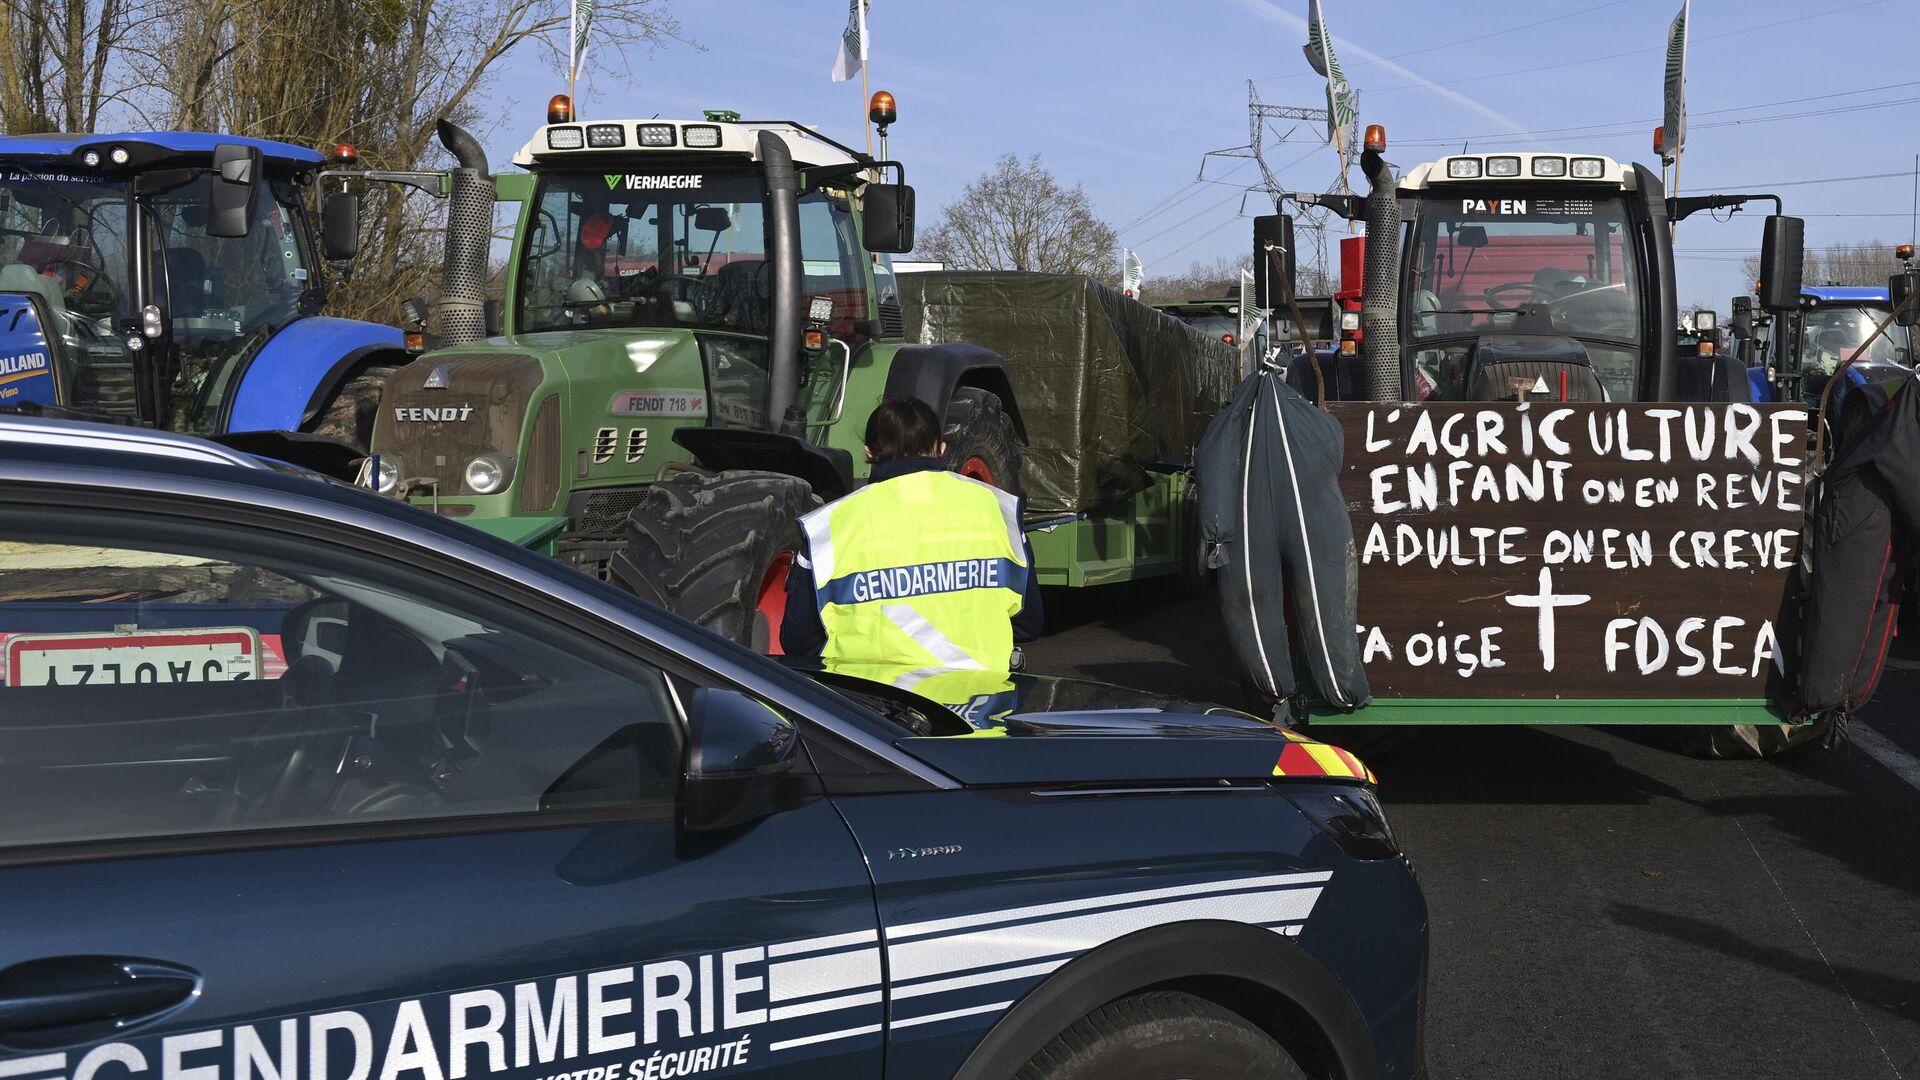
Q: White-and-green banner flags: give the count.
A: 6